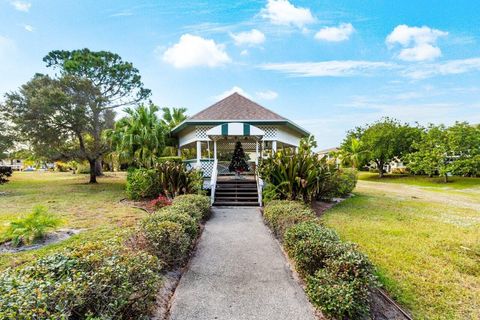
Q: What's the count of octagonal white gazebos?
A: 1